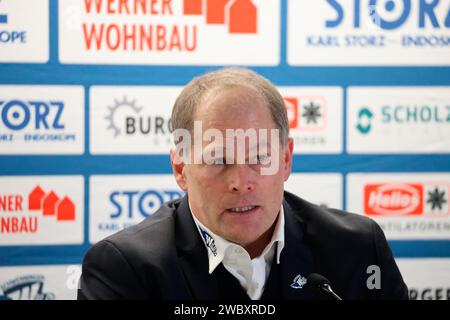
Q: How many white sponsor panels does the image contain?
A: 13